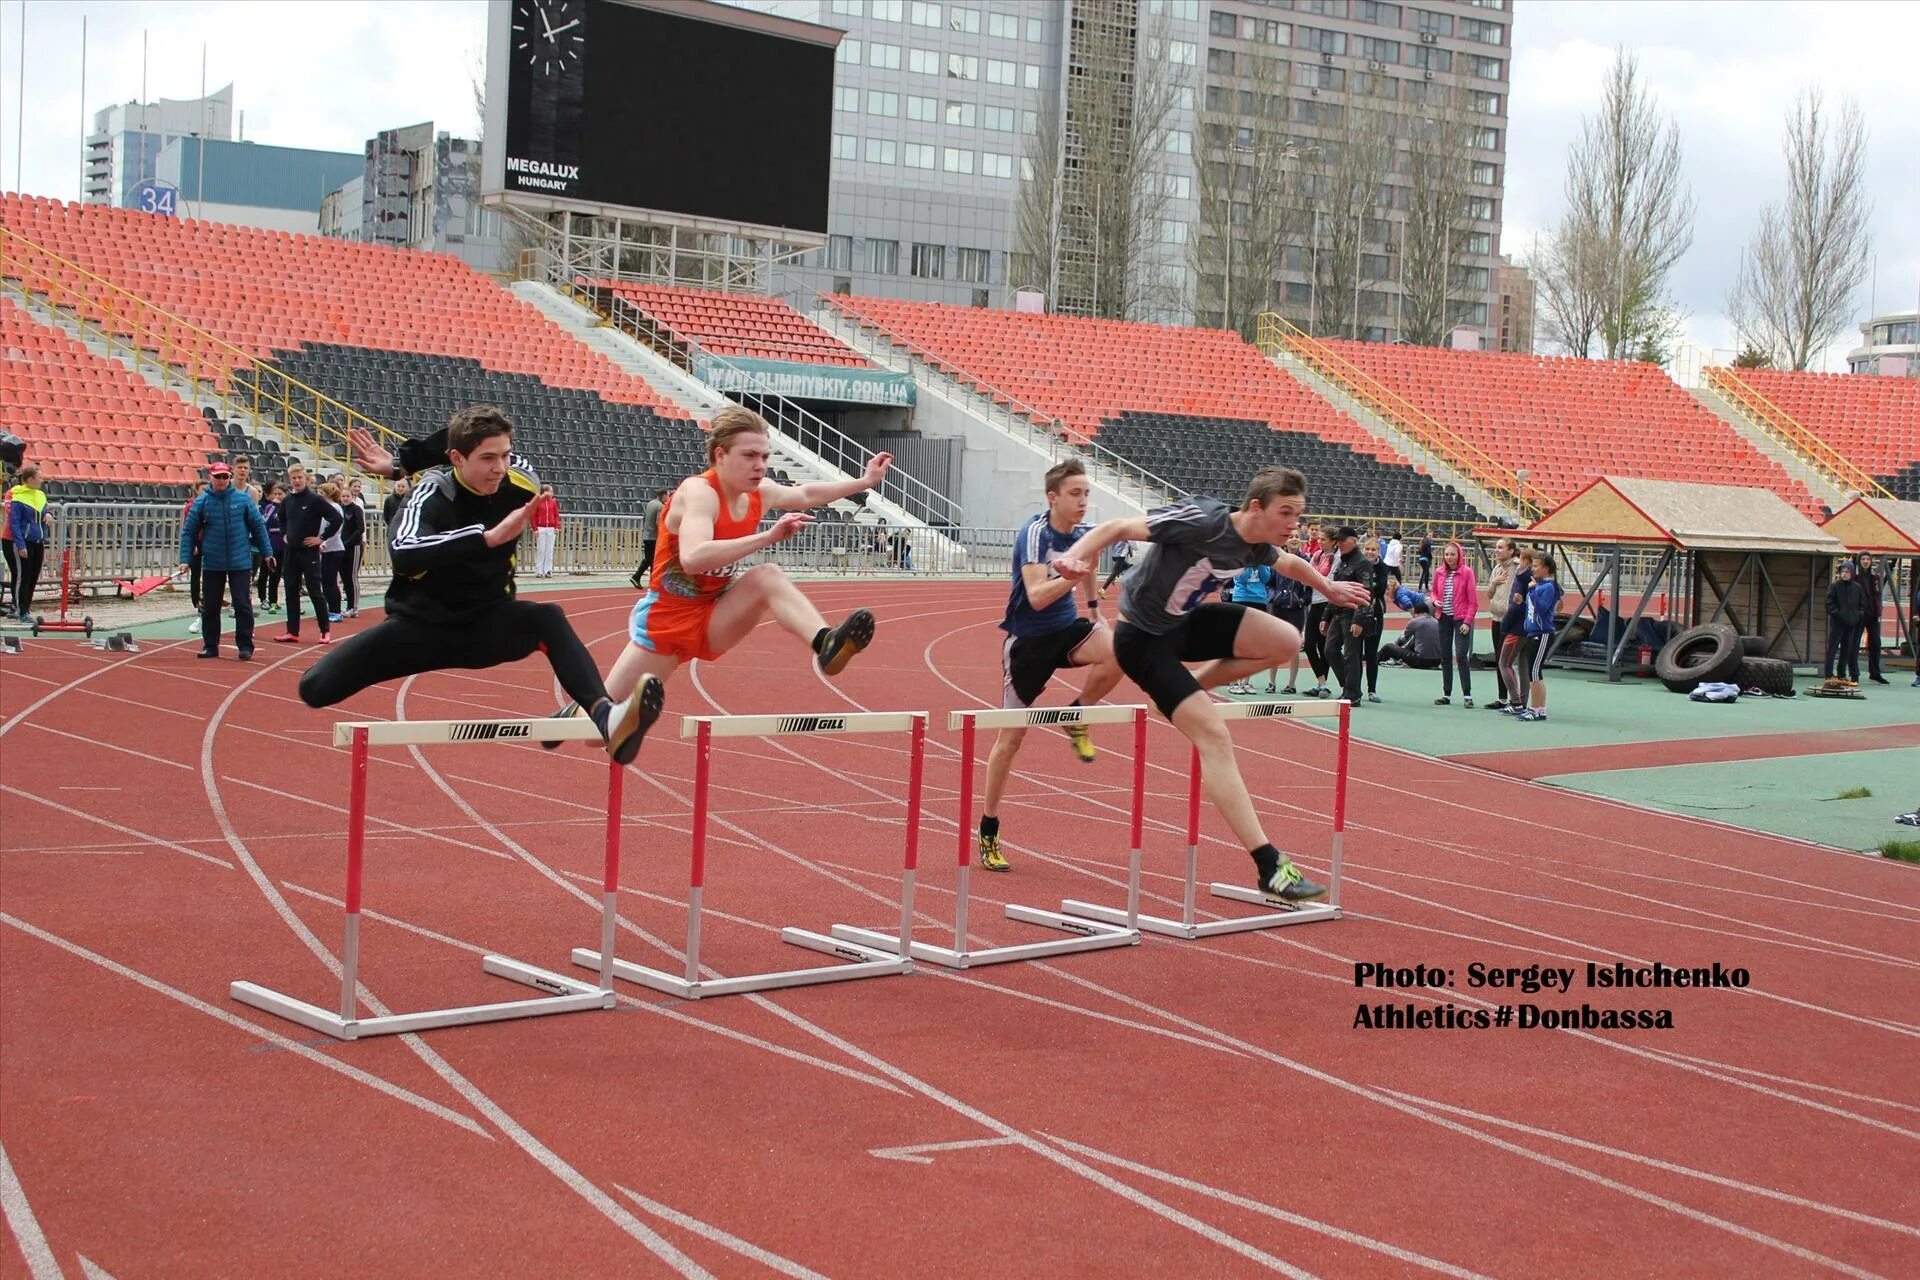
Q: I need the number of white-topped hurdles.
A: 4